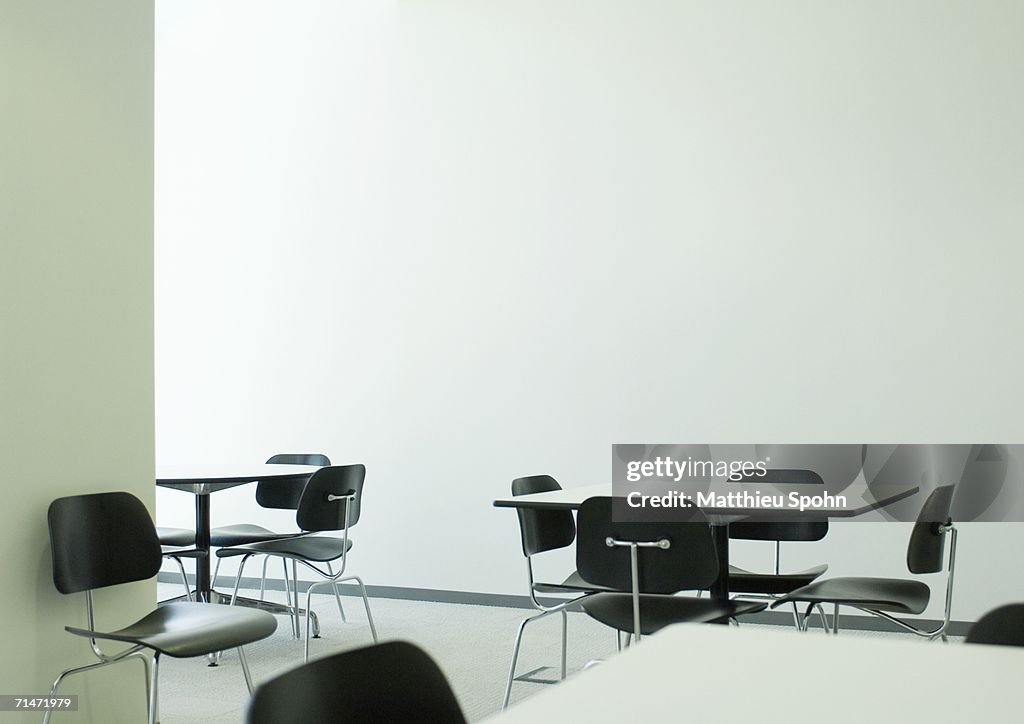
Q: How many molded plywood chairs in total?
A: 11